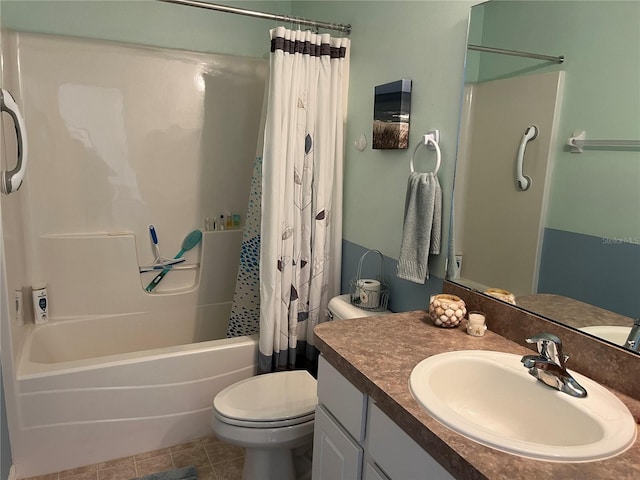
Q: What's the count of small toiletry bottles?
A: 5